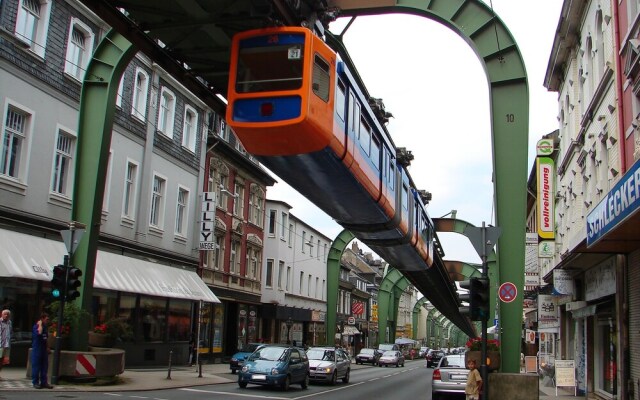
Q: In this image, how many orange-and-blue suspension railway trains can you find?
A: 1